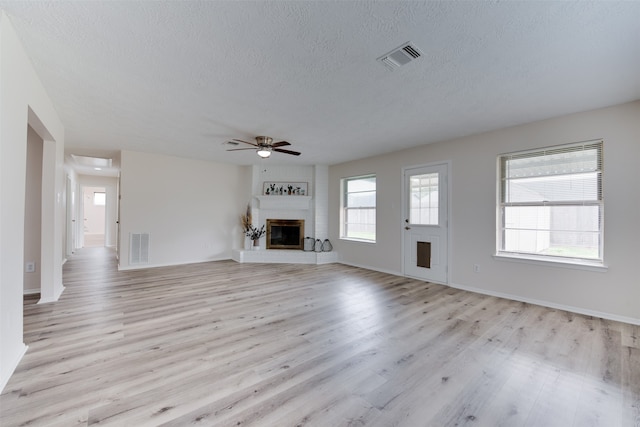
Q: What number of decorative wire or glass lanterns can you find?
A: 3